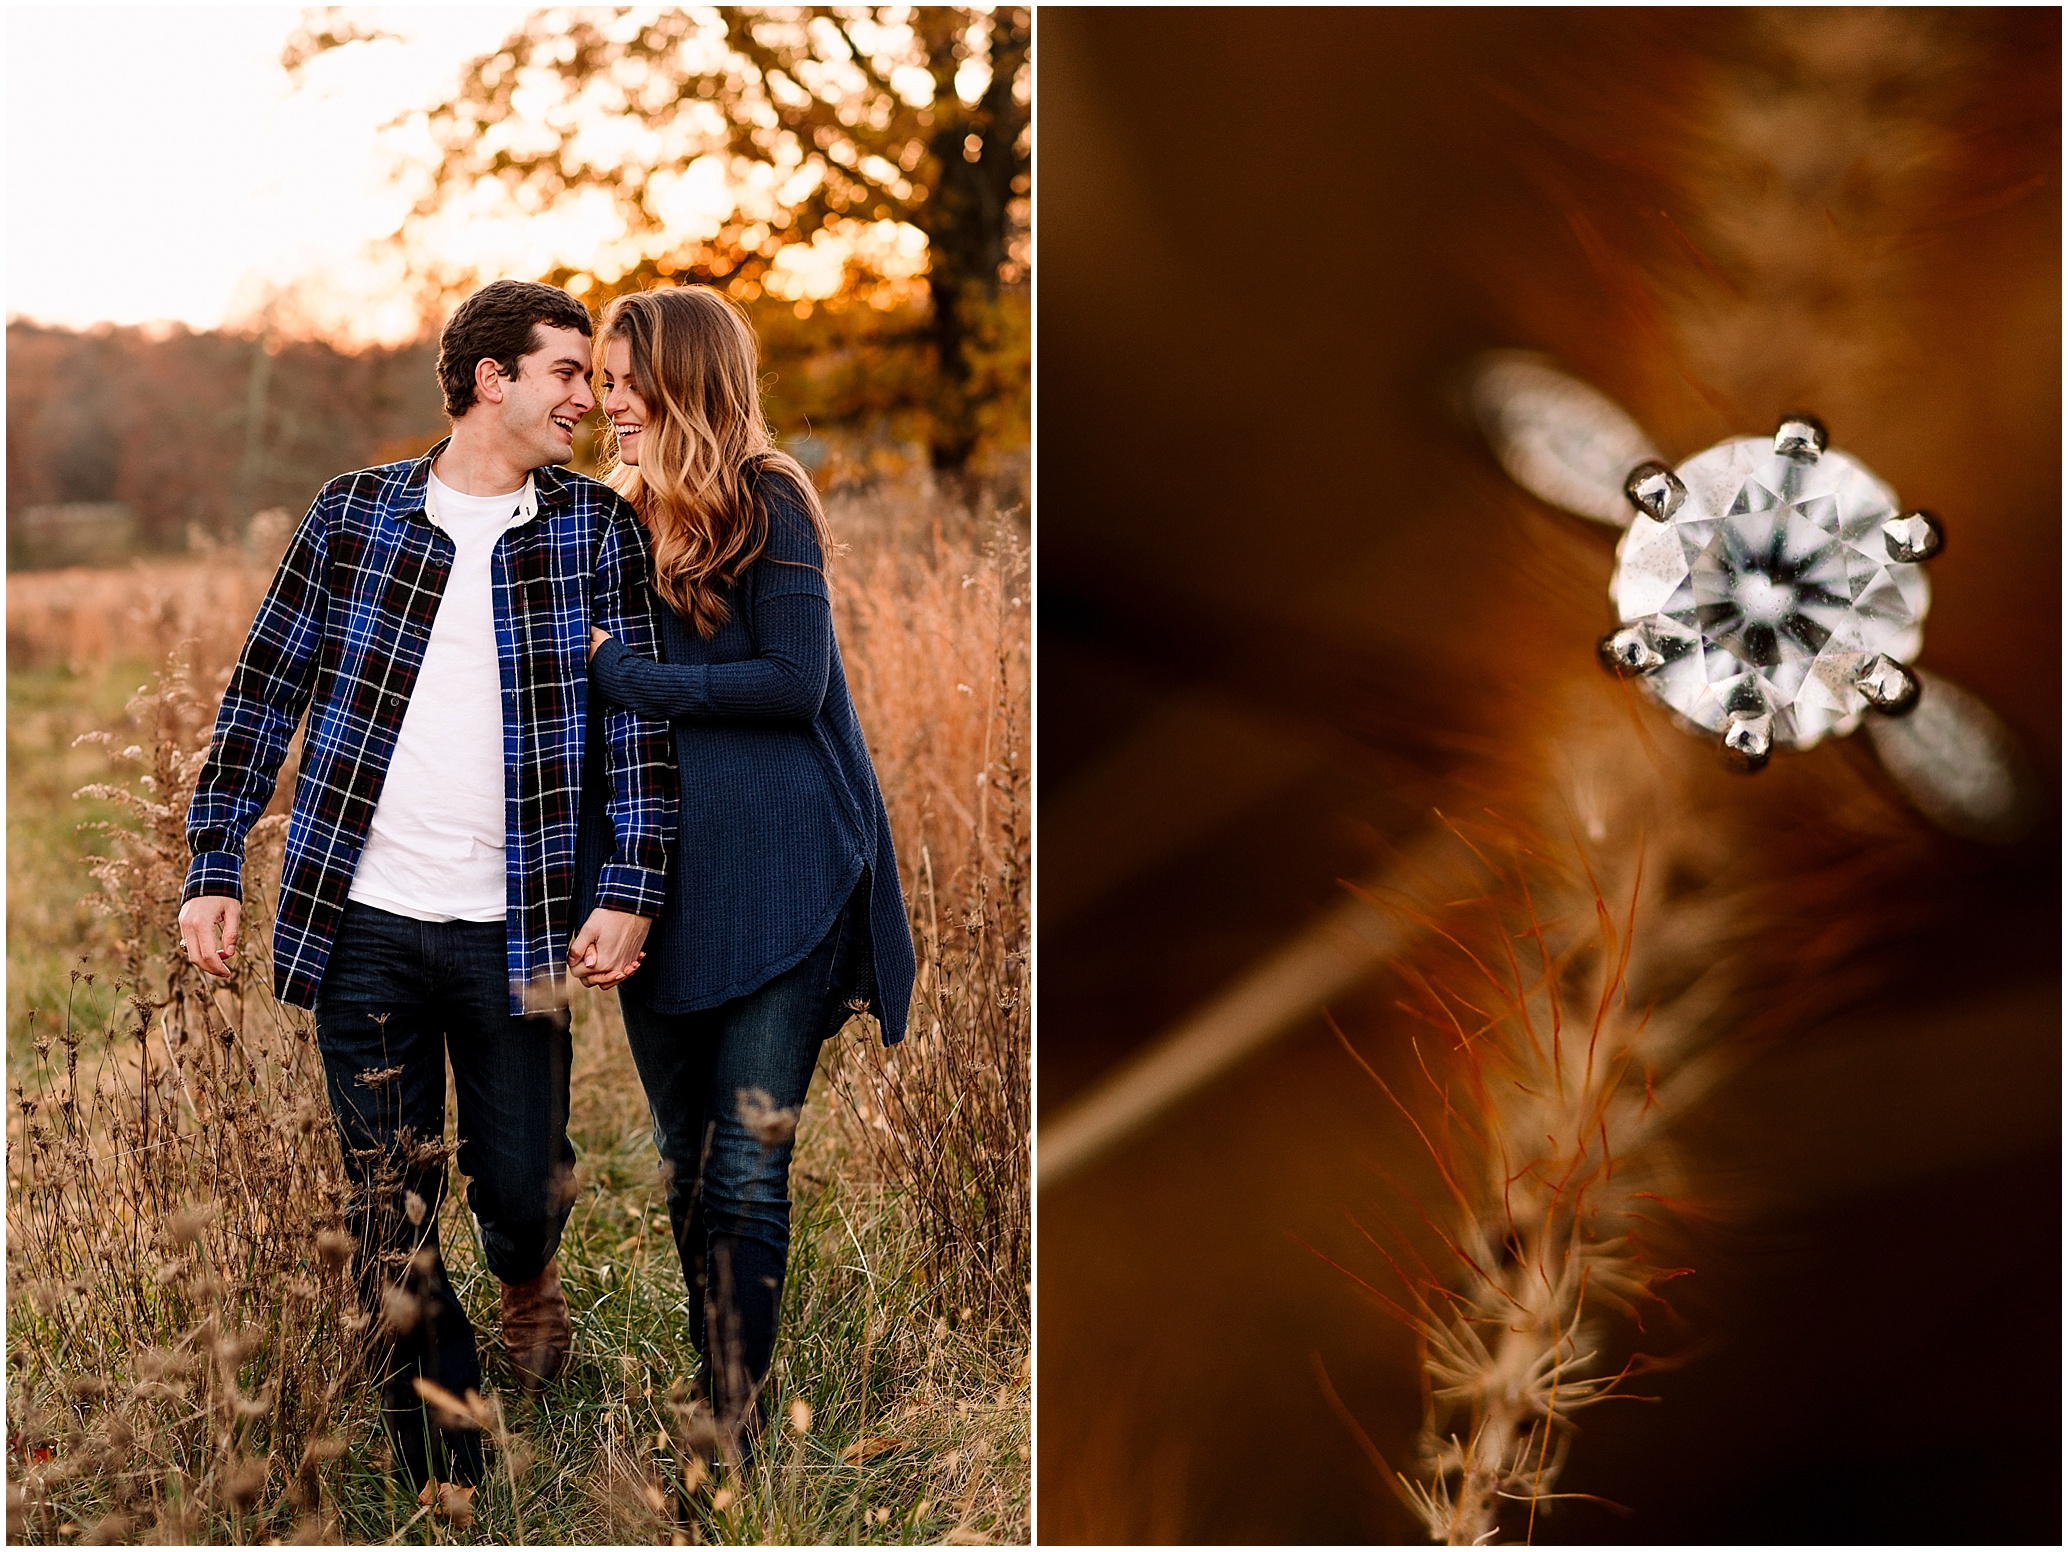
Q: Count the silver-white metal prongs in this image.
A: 6